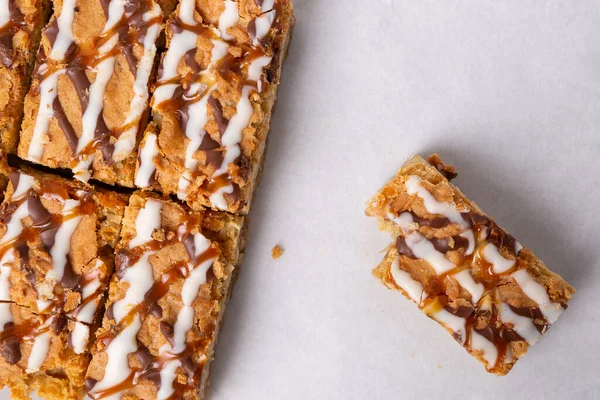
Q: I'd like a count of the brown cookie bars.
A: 6